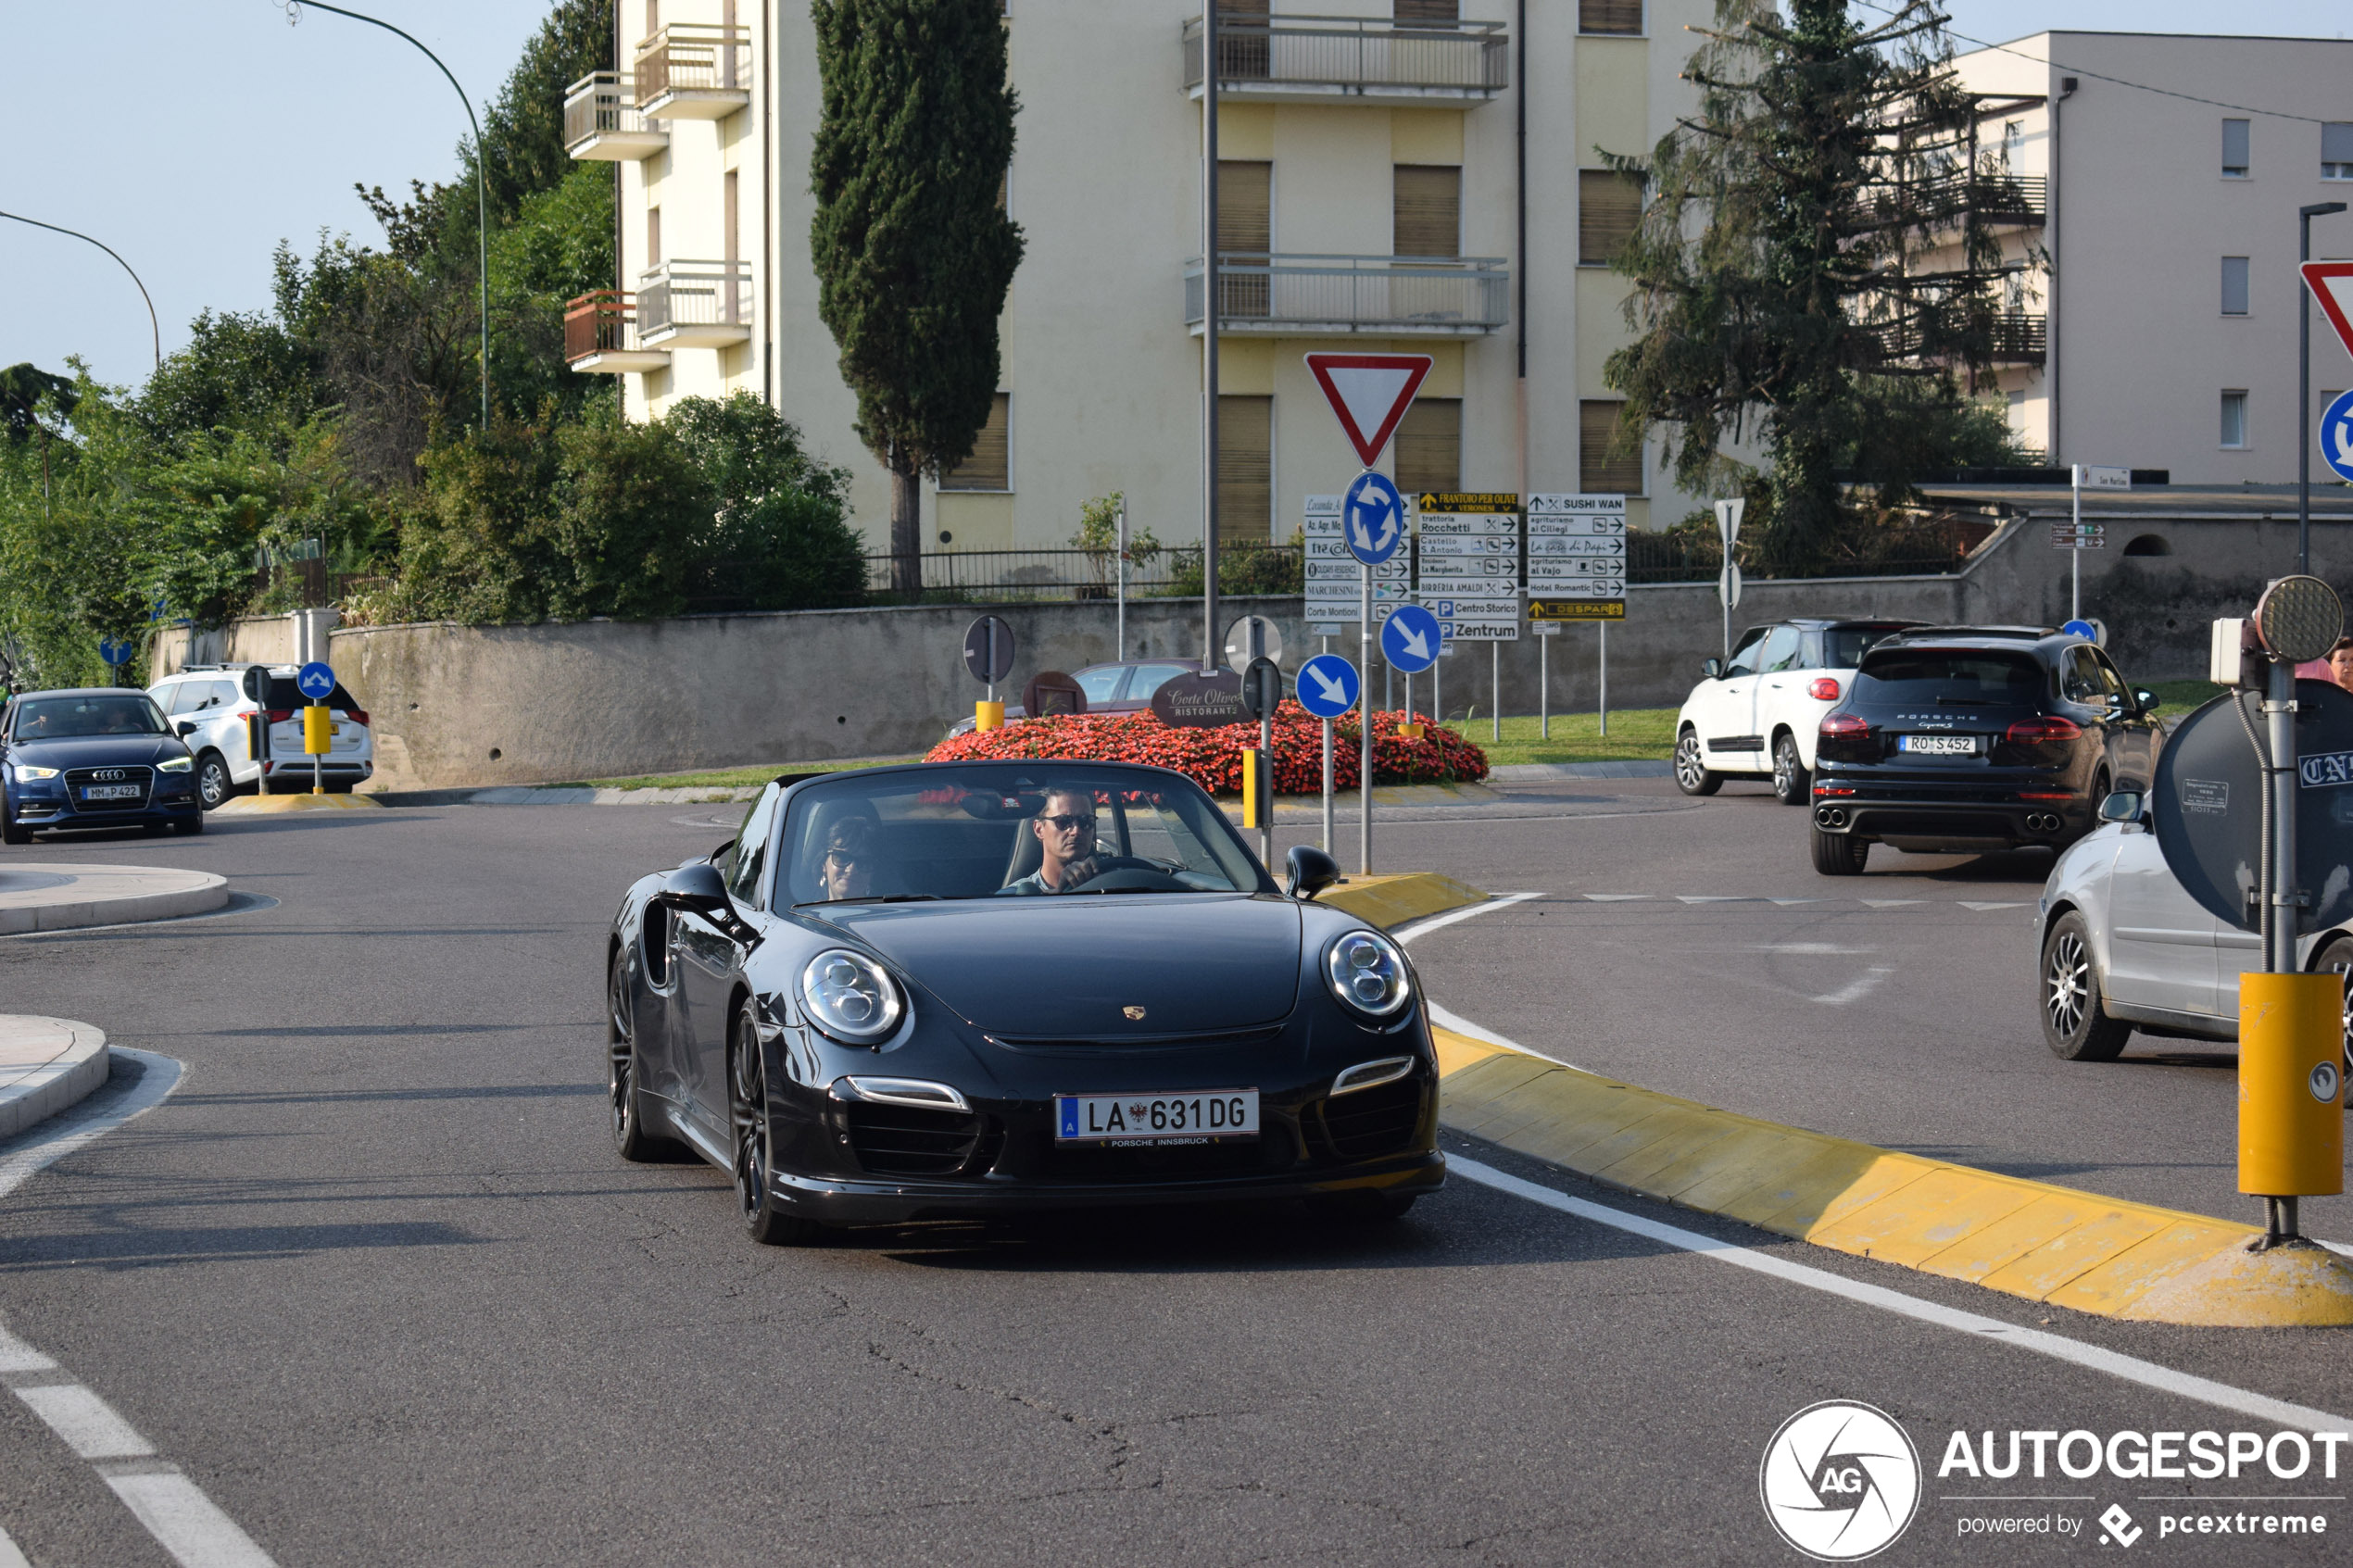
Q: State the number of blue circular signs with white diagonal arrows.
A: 2